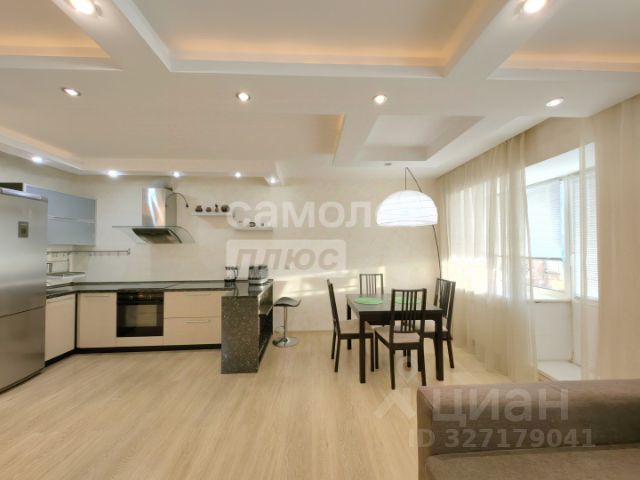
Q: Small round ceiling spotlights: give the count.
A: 11